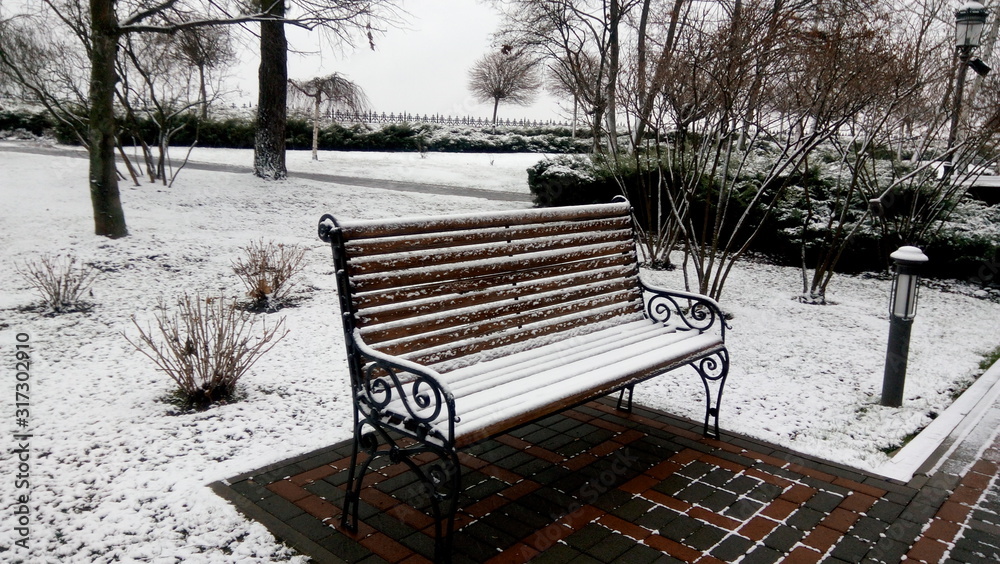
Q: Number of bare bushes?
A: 3